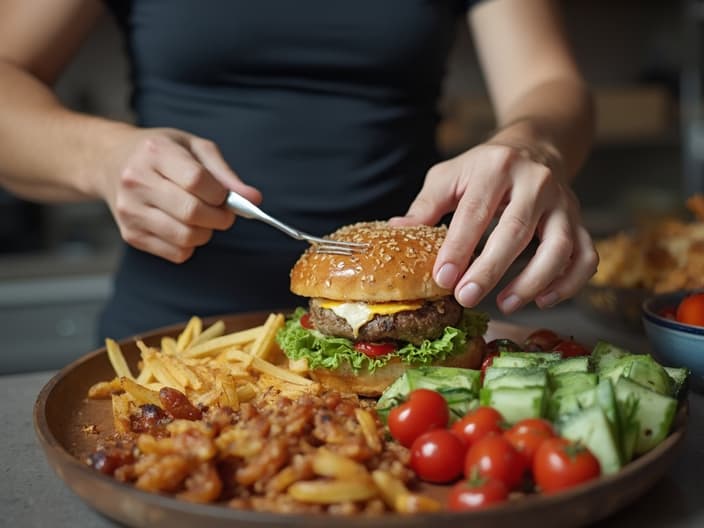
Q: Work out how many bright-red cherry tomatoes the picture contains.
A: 7